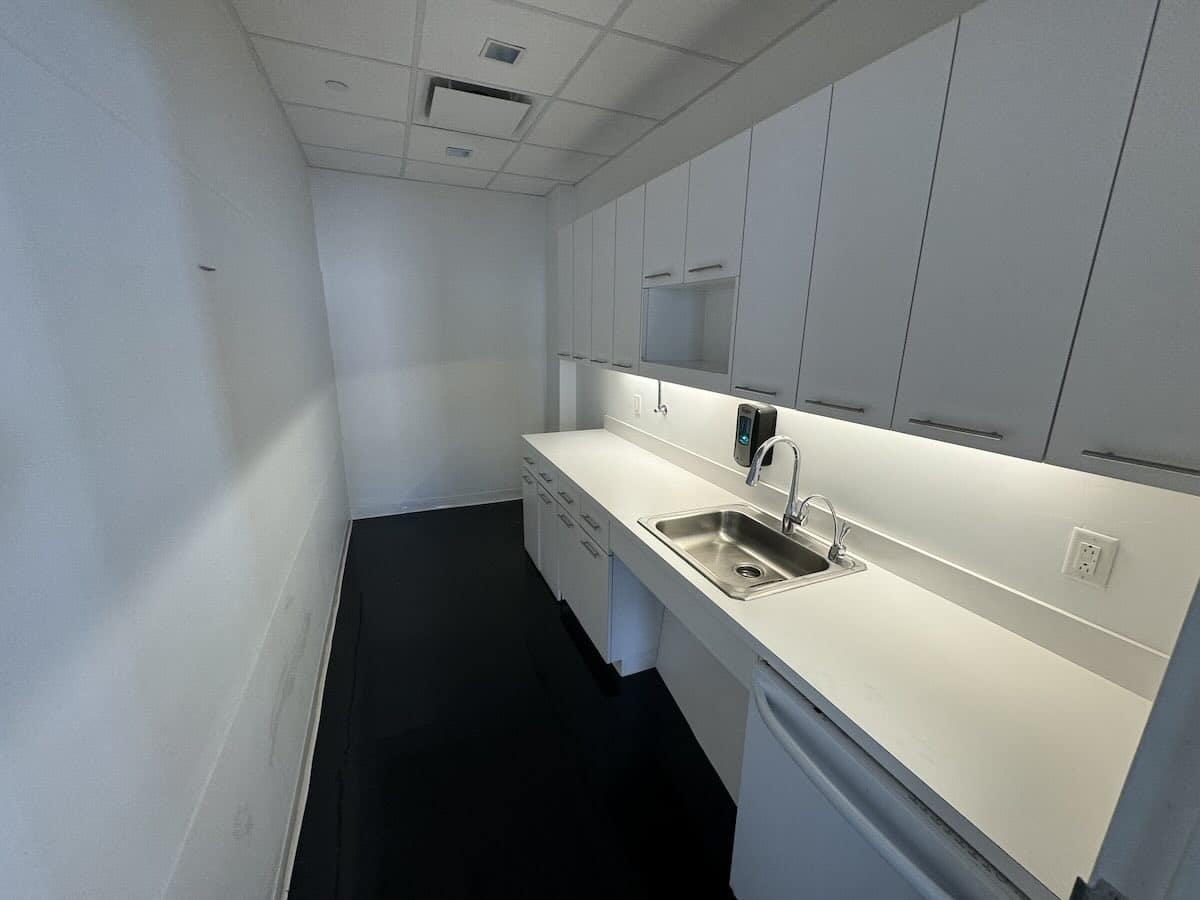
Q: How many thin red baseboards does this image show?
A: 0